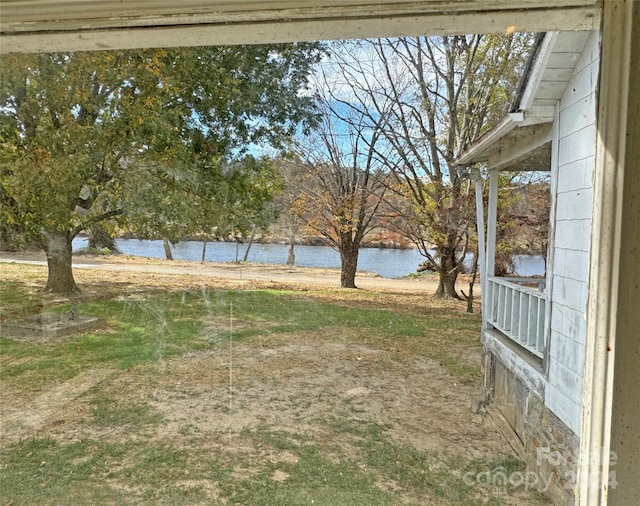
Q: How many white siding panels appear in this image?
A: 13